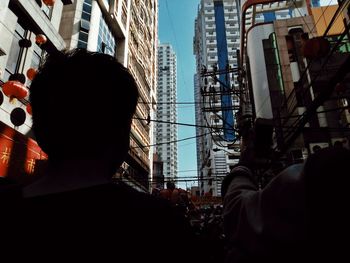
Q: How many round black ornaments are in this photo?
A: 4